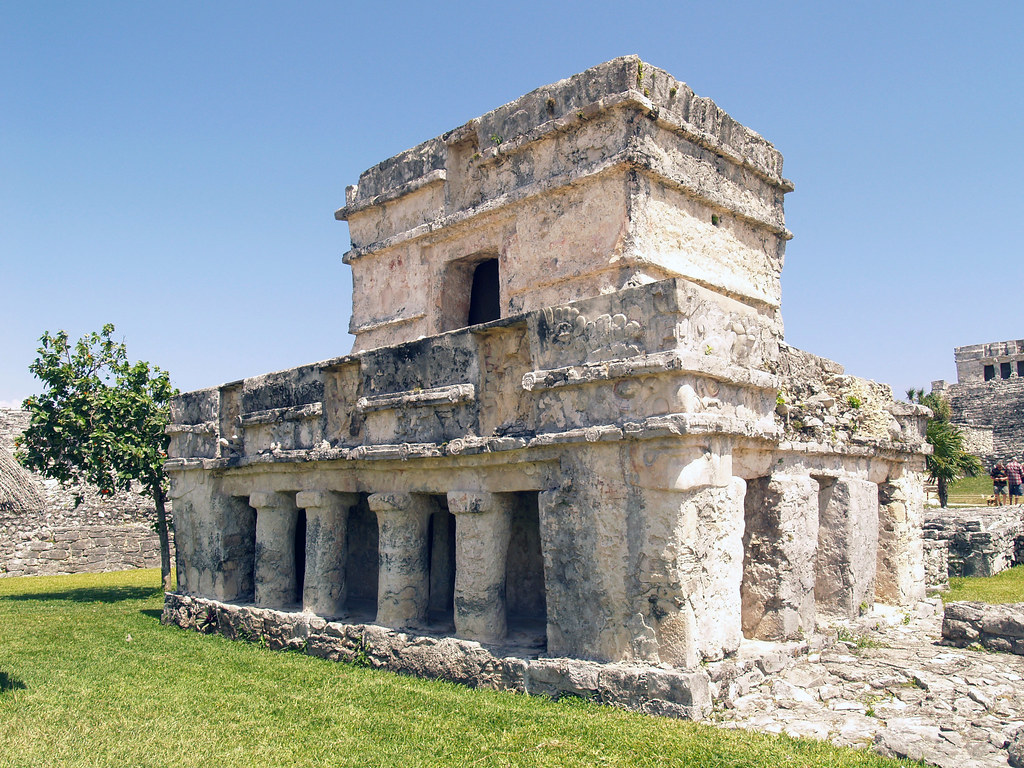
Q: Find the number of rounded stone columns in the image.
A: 4